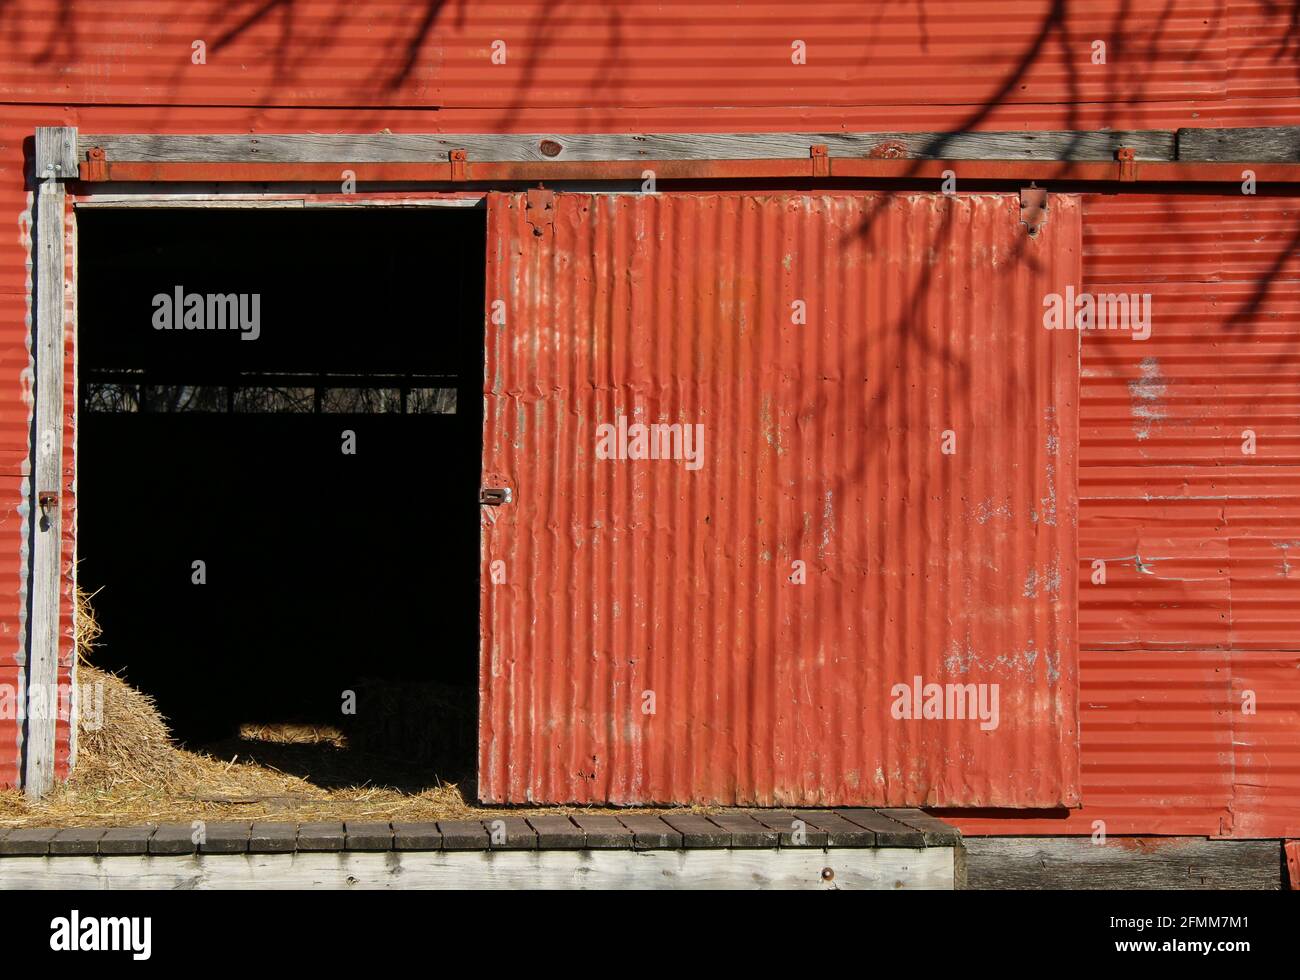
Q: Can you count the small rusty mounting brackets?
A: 4